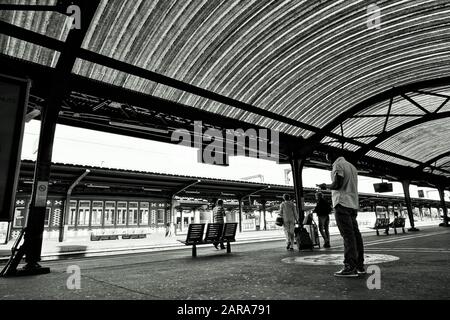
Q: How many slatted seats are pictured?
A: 3